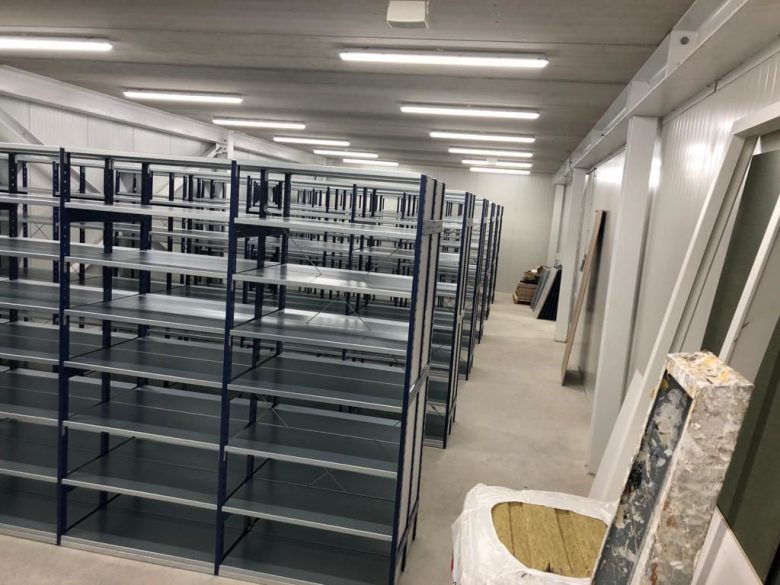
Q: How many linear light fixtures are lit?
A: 12